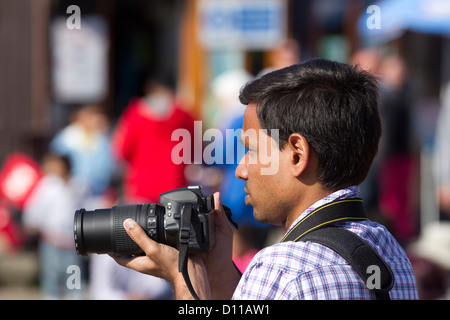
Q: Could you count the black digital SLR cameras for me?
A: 1